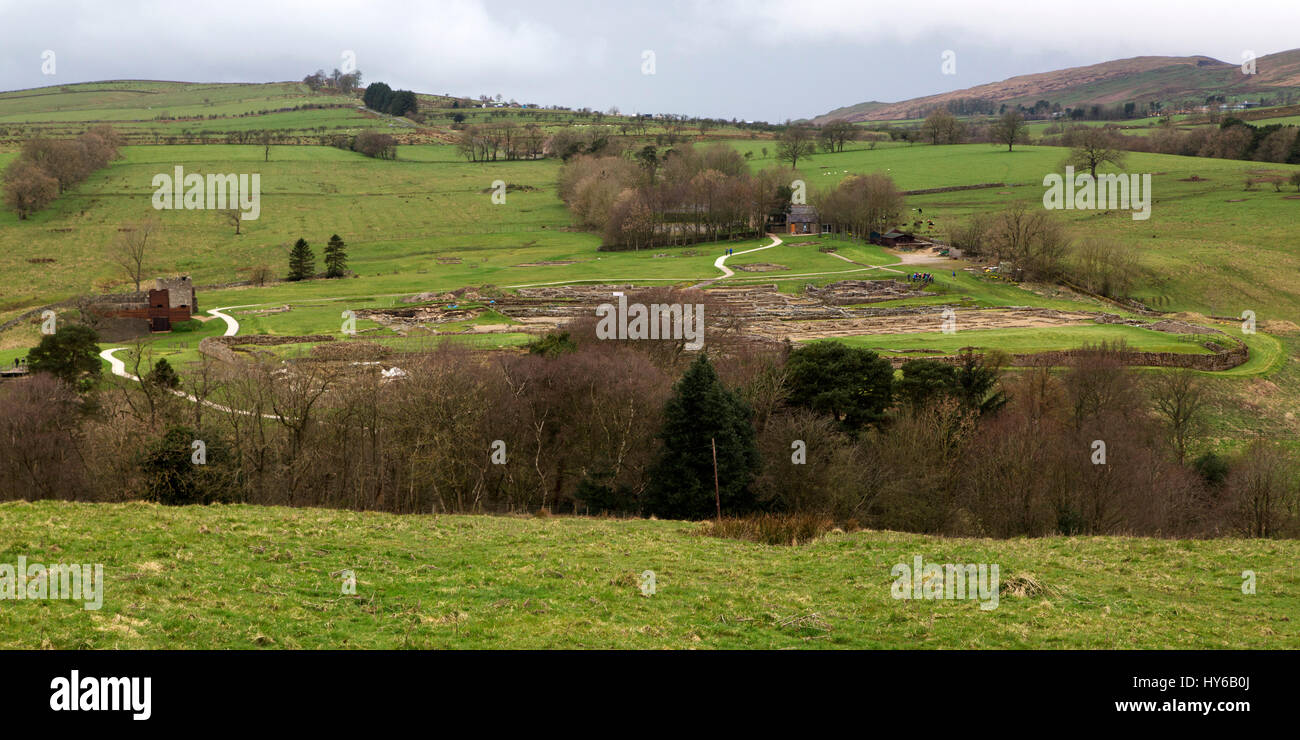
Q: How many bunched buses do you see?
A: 0